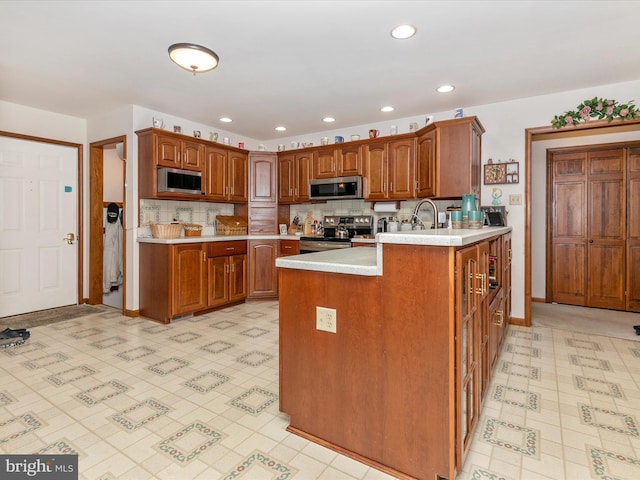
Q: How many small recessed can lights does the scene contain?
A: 6